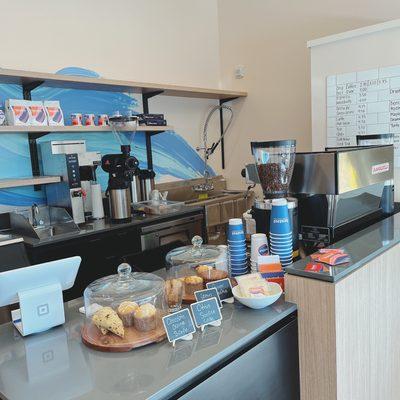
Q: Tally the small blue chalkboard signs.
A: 4